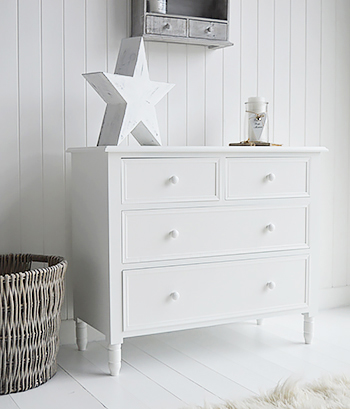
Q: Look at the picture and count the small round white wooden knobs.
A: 6